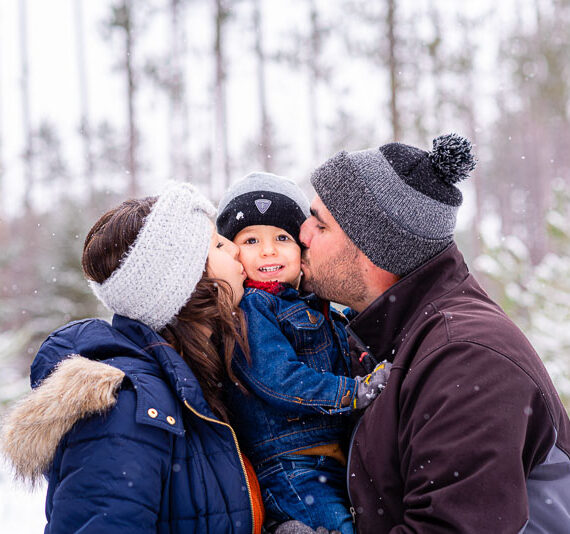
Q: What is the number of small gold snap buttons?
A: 2